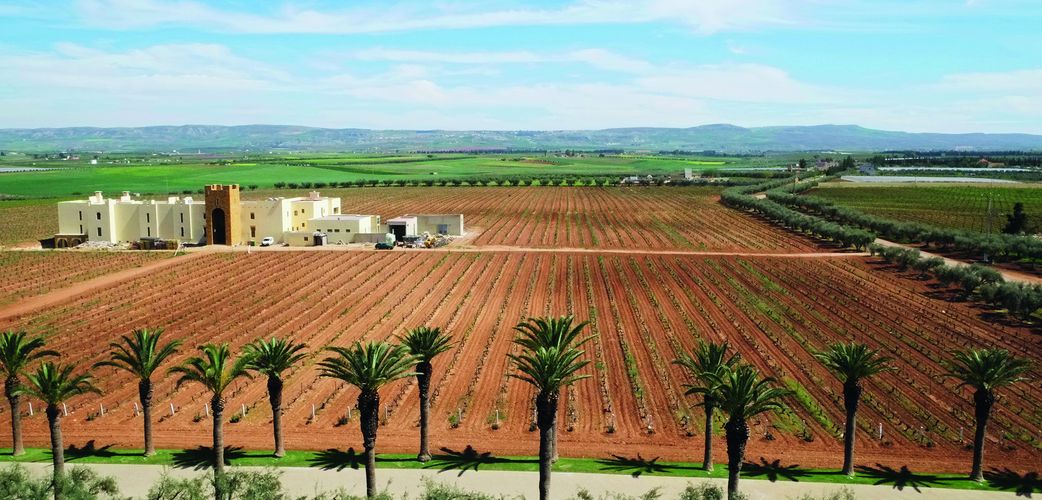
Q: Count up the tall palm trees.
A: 13